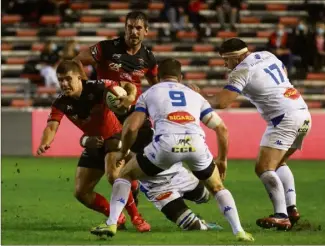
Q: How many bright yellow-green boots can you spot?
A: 2